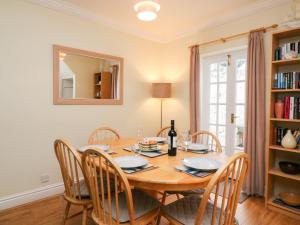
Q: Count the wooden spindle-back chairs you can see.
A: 6